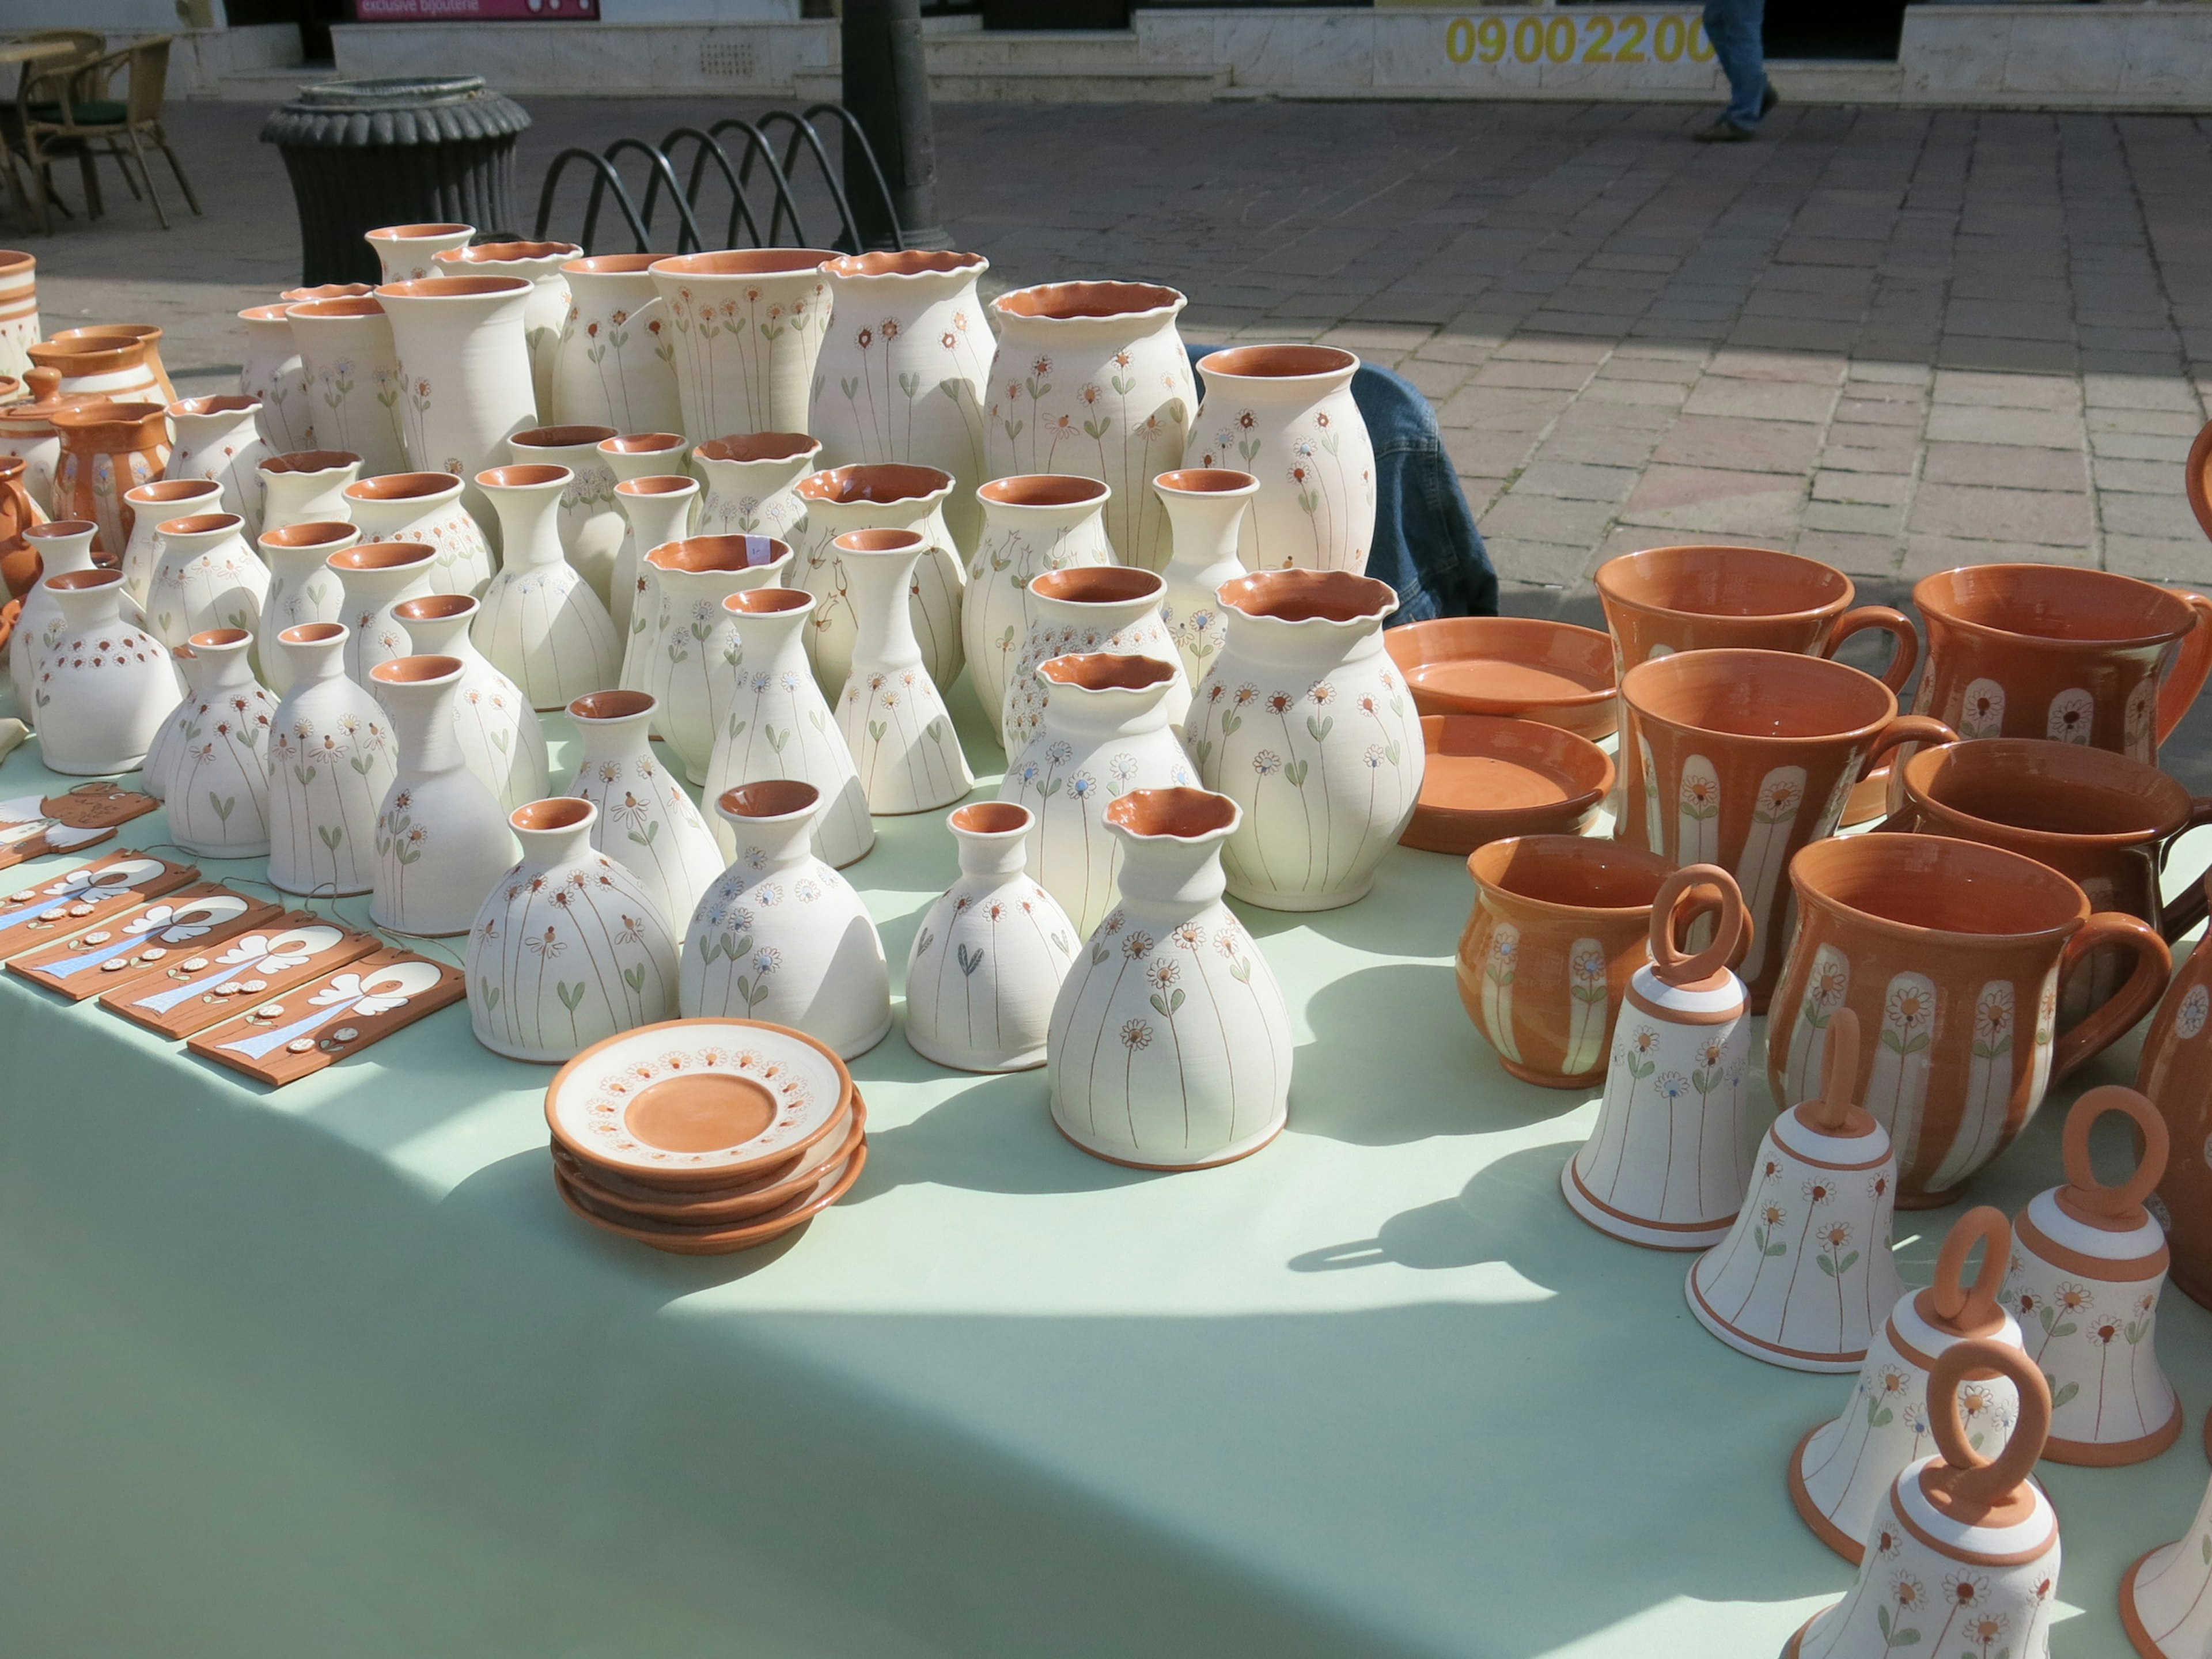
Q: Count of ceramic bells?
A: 6